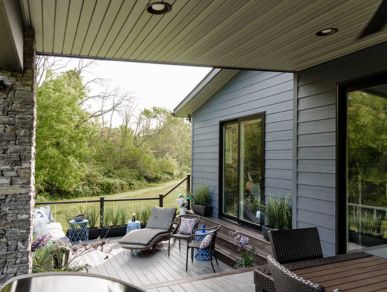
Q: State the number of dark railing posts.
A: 3